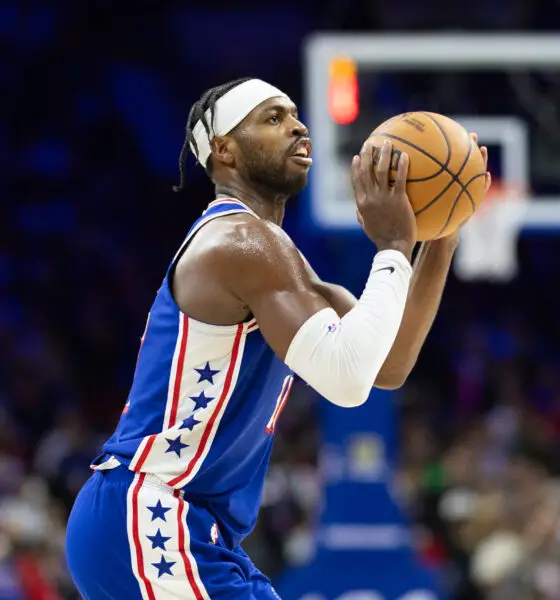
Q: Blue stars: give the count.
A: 7